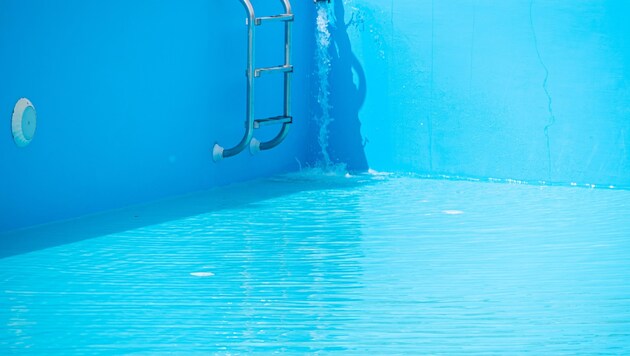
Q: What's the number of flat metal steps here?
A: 3